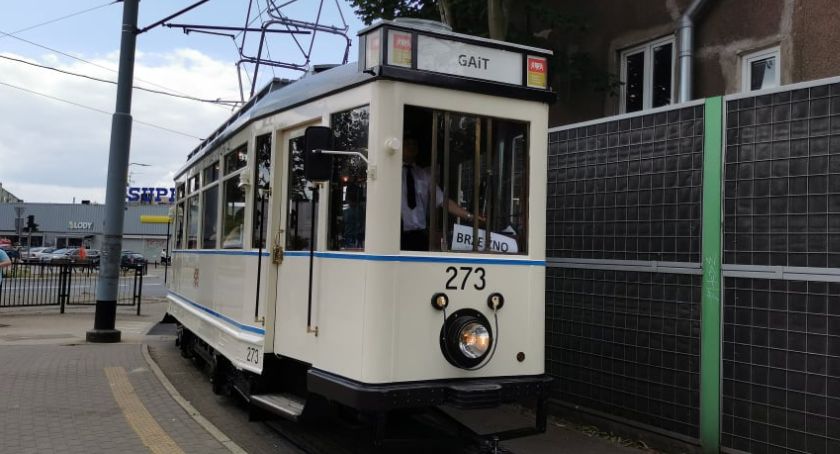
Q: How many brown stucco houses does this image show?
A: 1